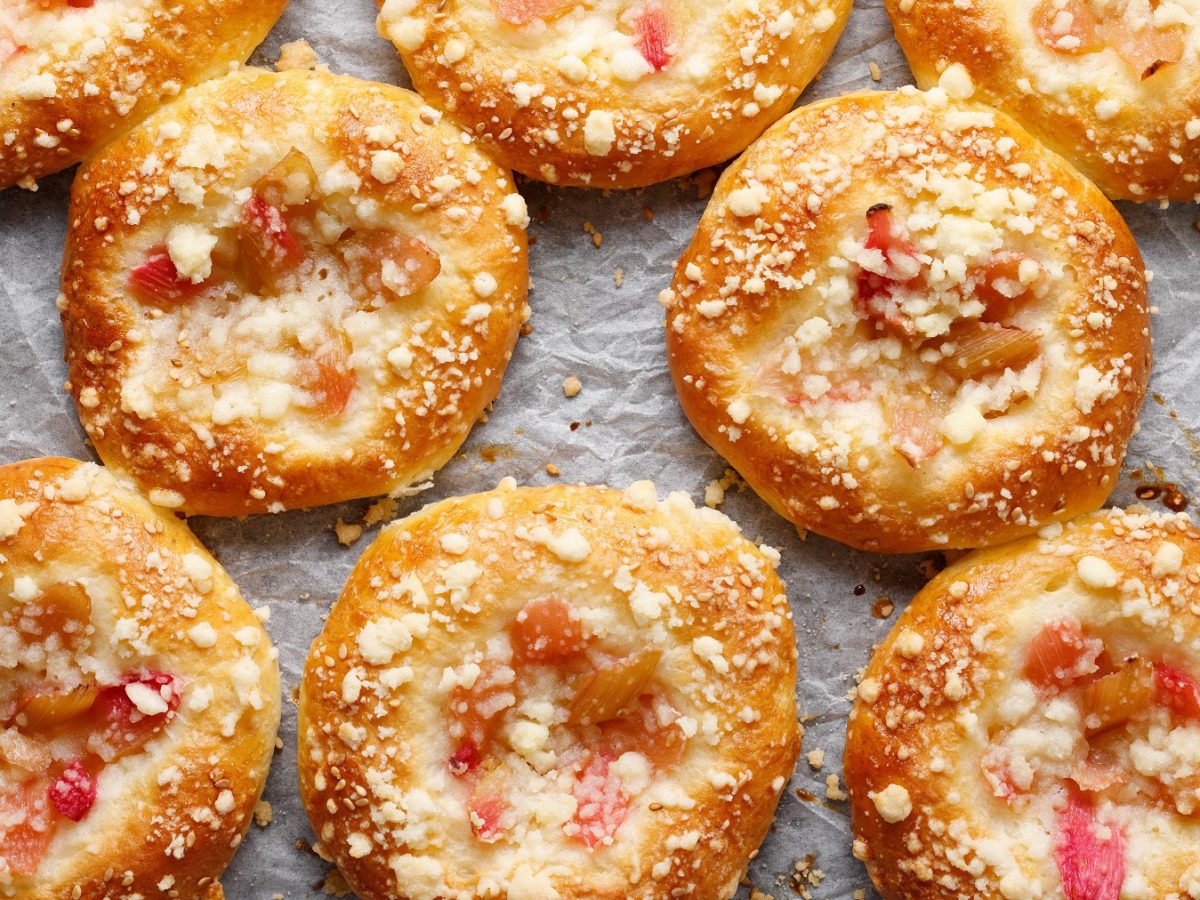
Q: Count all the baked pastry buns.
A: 8